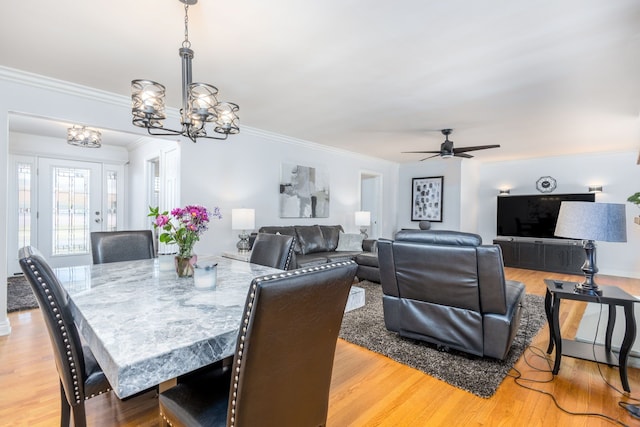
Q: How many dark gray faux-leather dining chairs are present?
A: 4